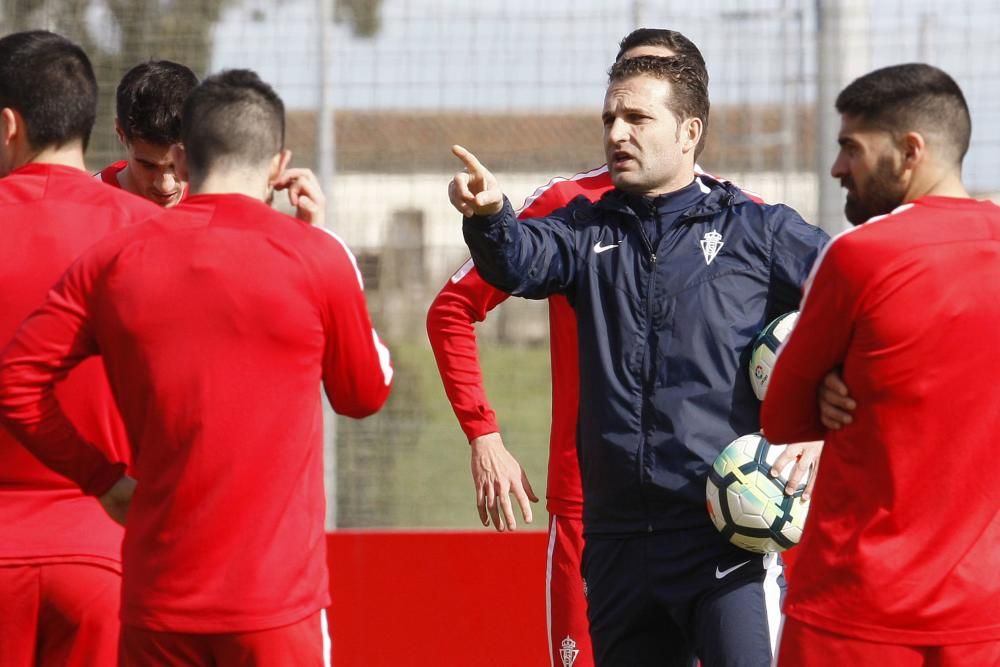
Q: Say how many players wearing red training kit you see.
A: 5